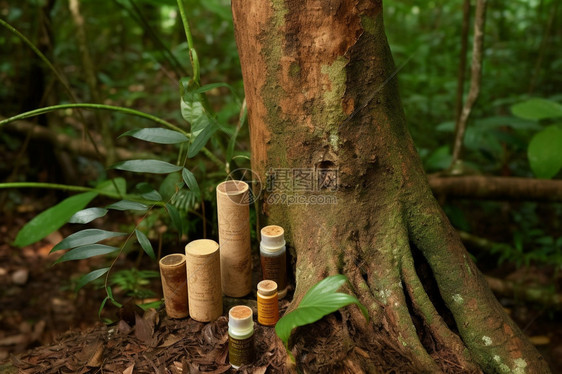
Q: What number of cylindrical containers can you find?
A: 6